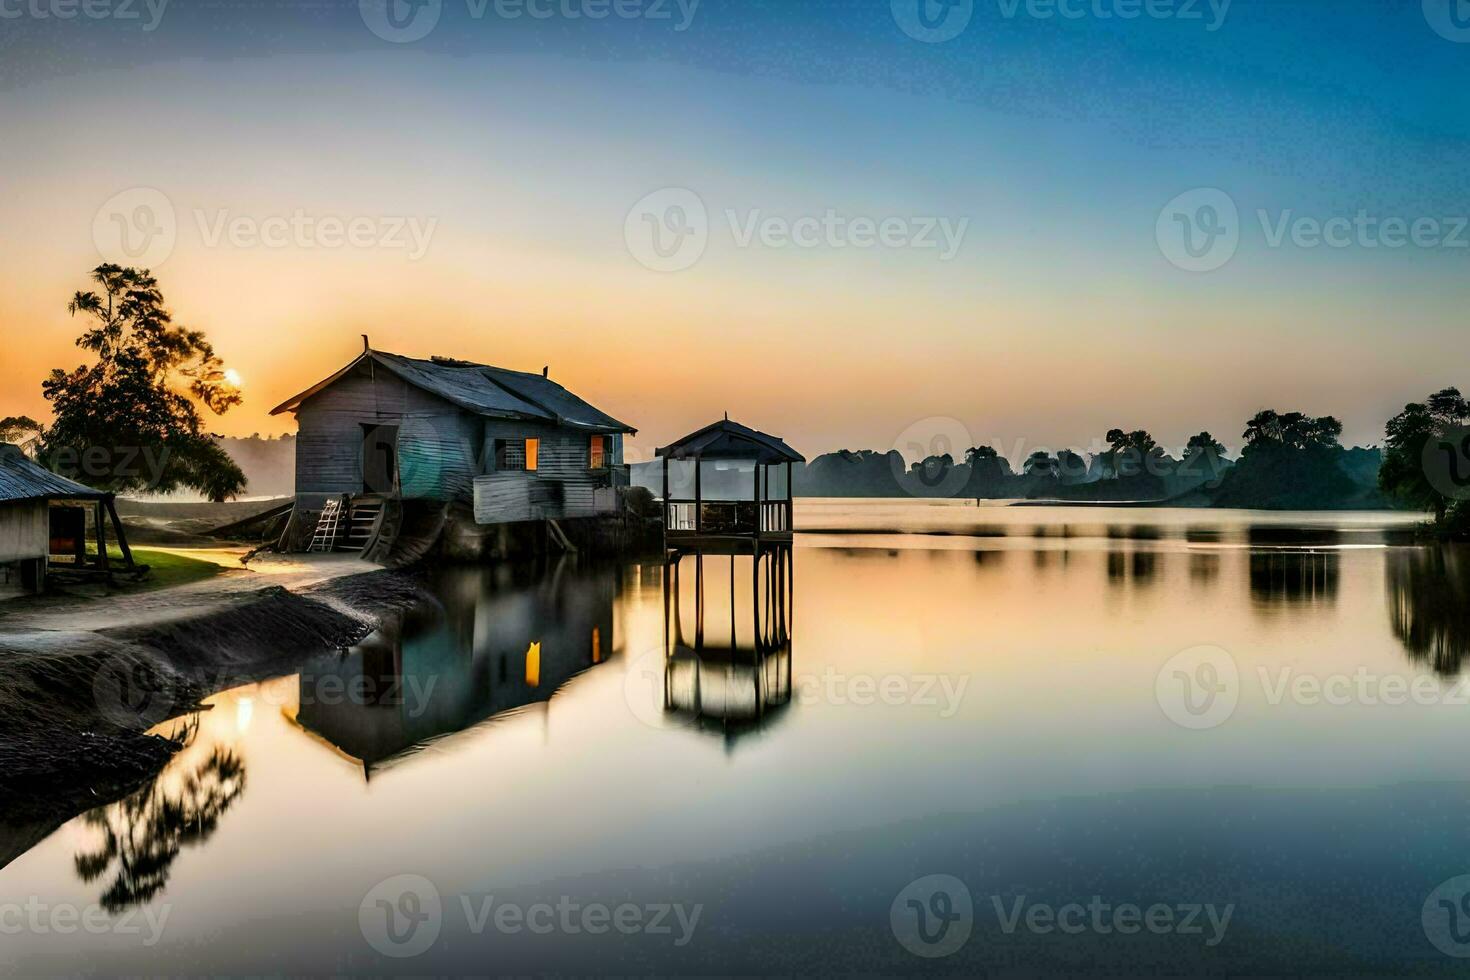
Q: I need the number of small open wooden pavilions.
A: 1